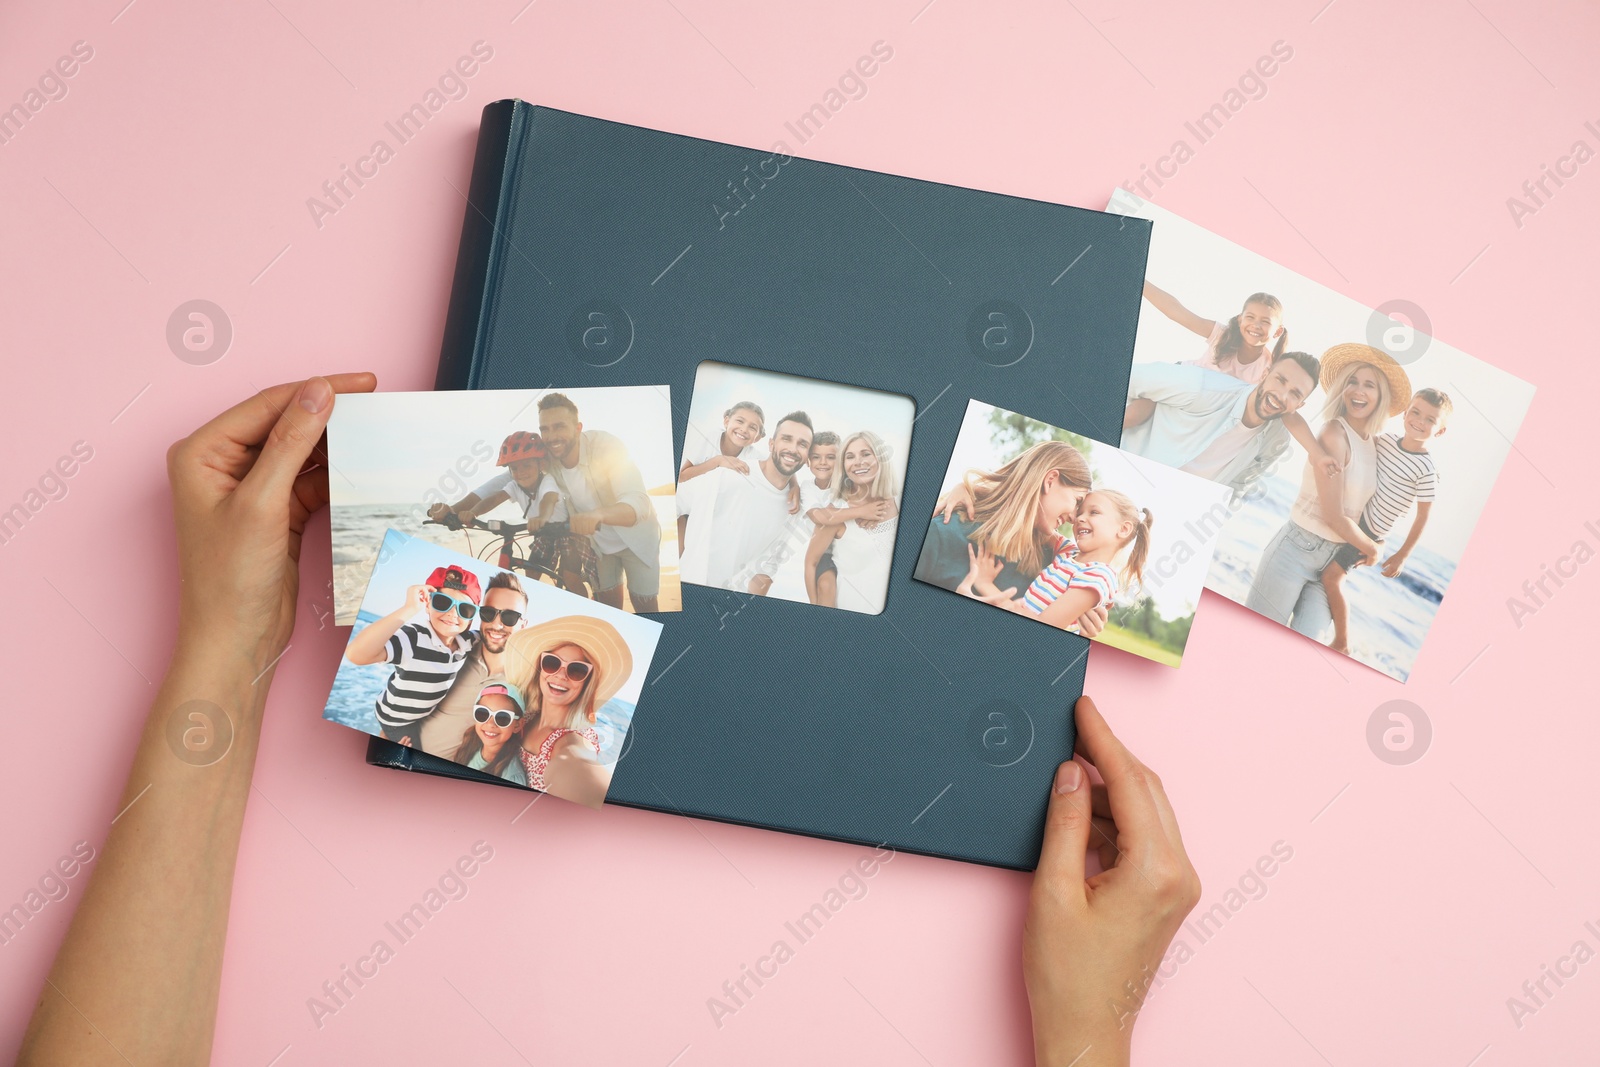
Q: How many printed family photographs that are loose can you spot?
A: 4